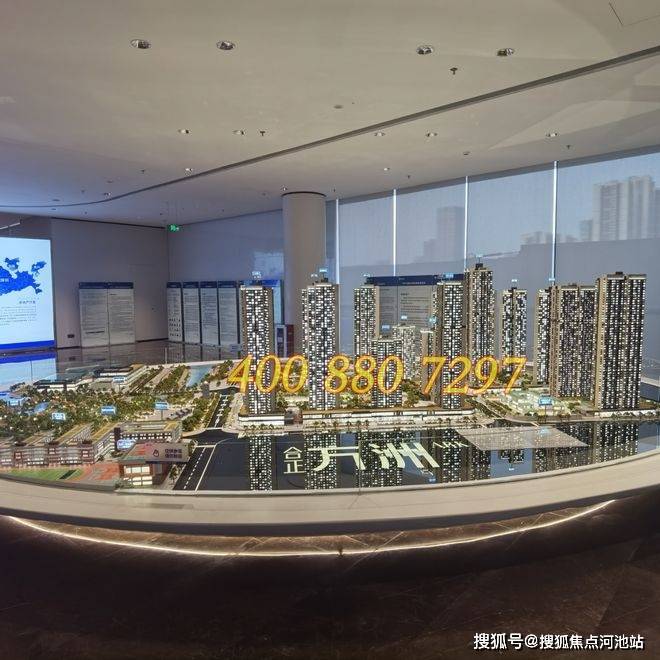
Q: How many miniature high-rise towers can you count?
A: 12